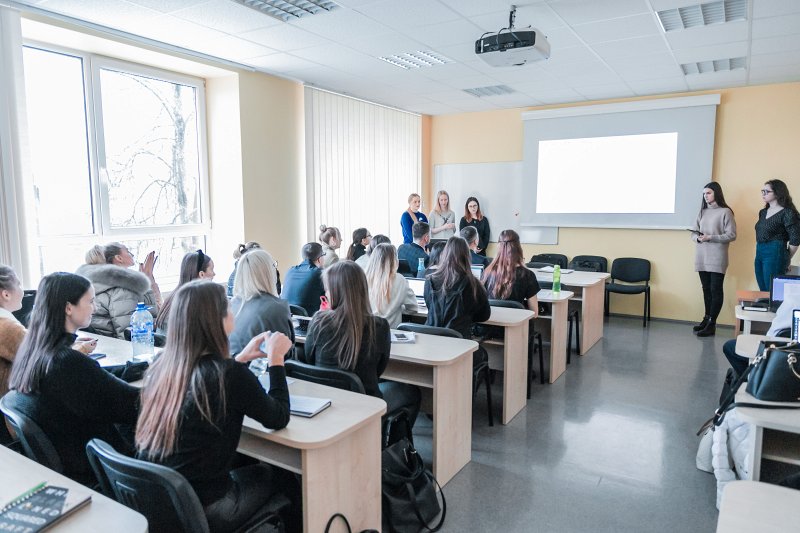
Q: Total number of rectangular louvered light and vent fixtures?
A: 5